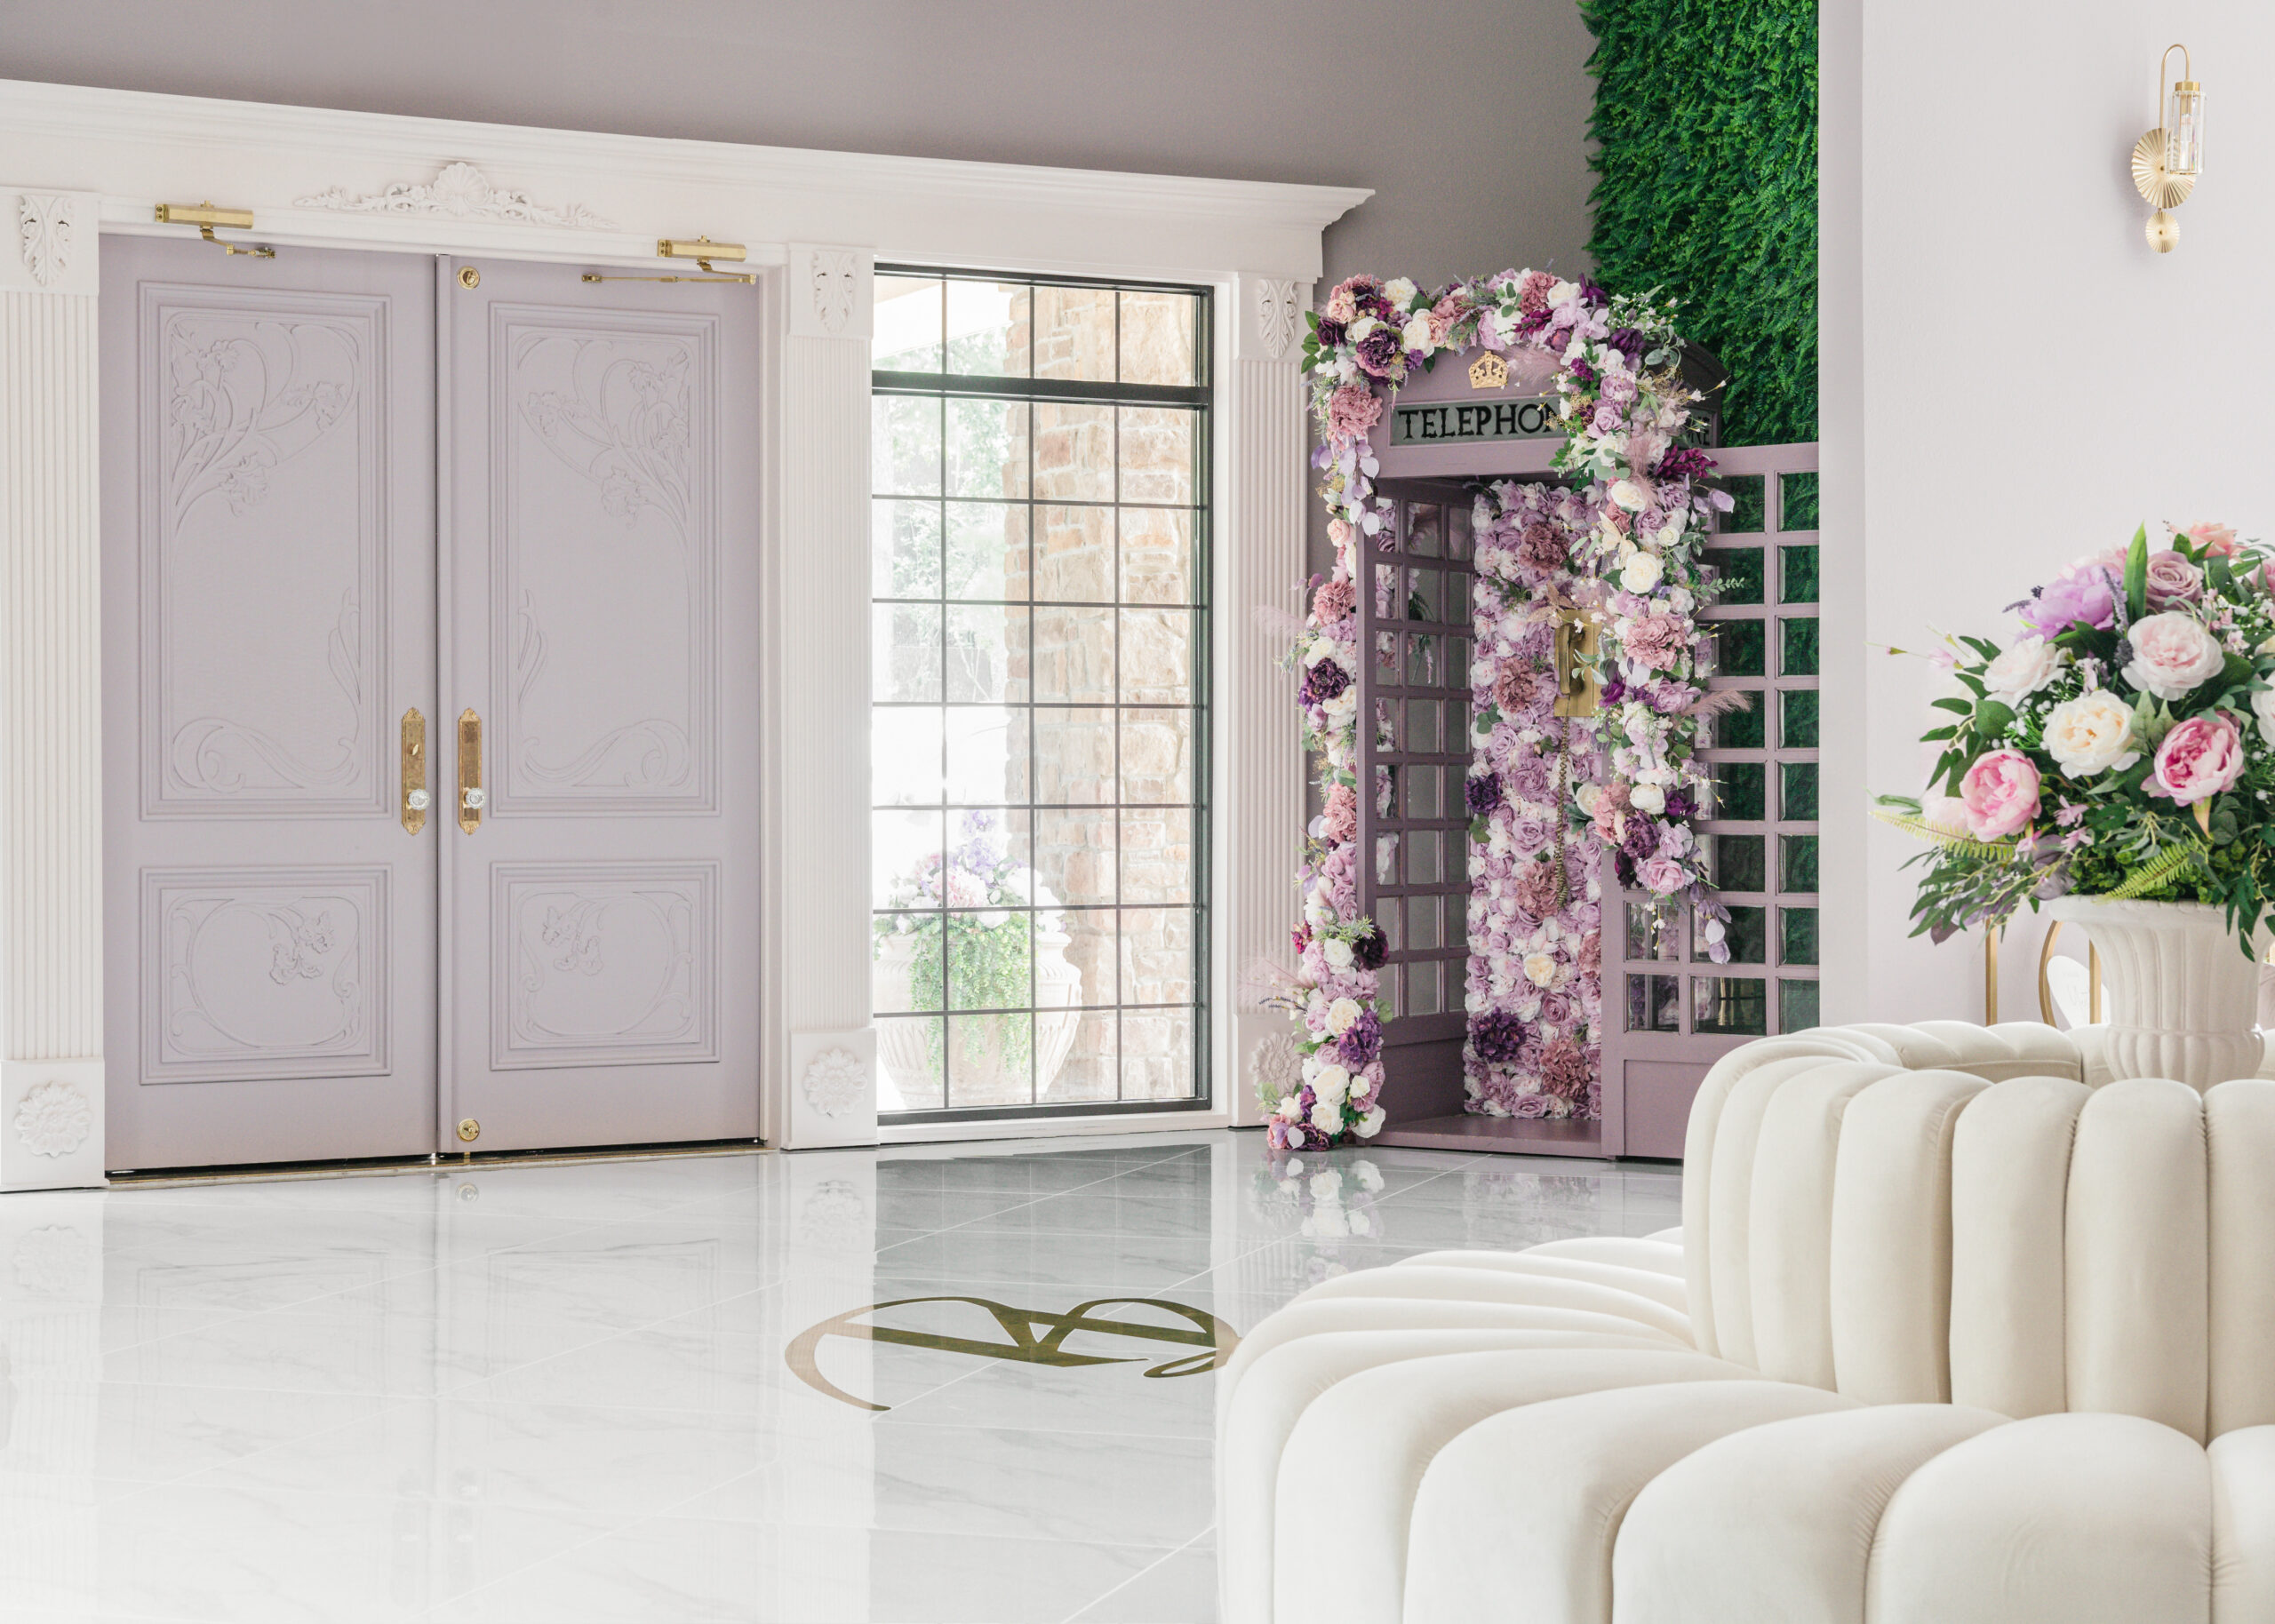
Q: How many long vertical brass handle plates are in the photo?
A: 2